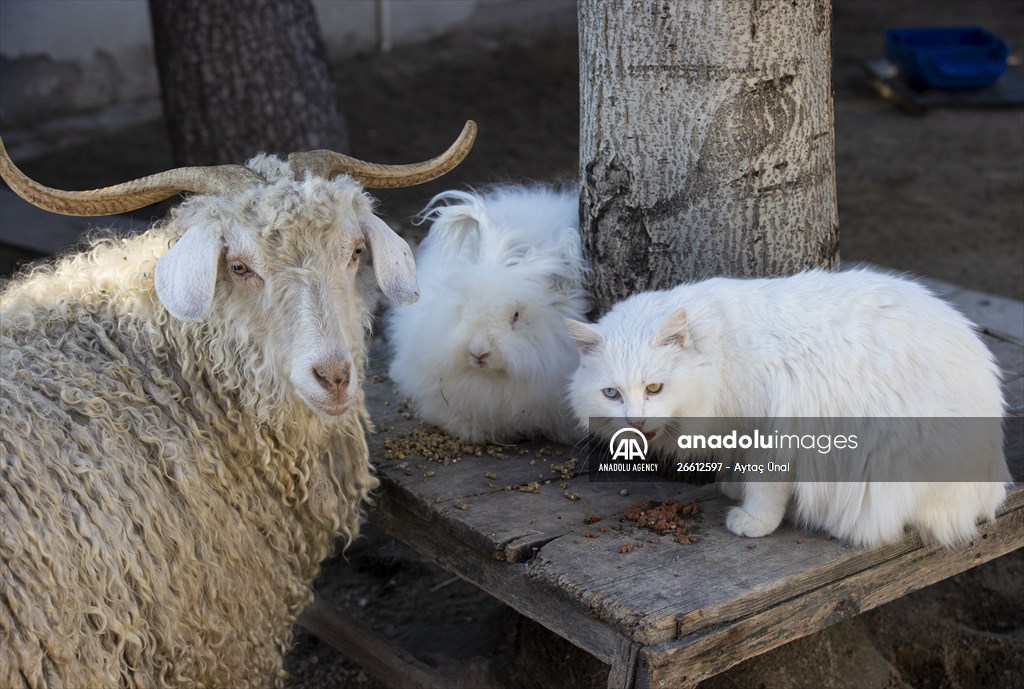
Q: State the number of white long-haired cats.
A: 1